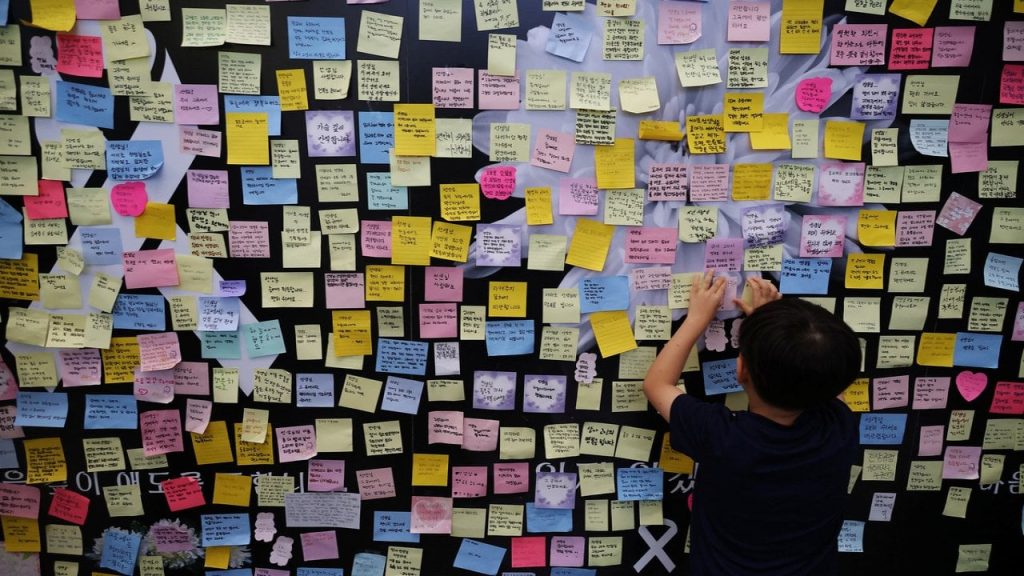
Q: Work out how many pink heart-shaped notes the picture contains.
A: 1